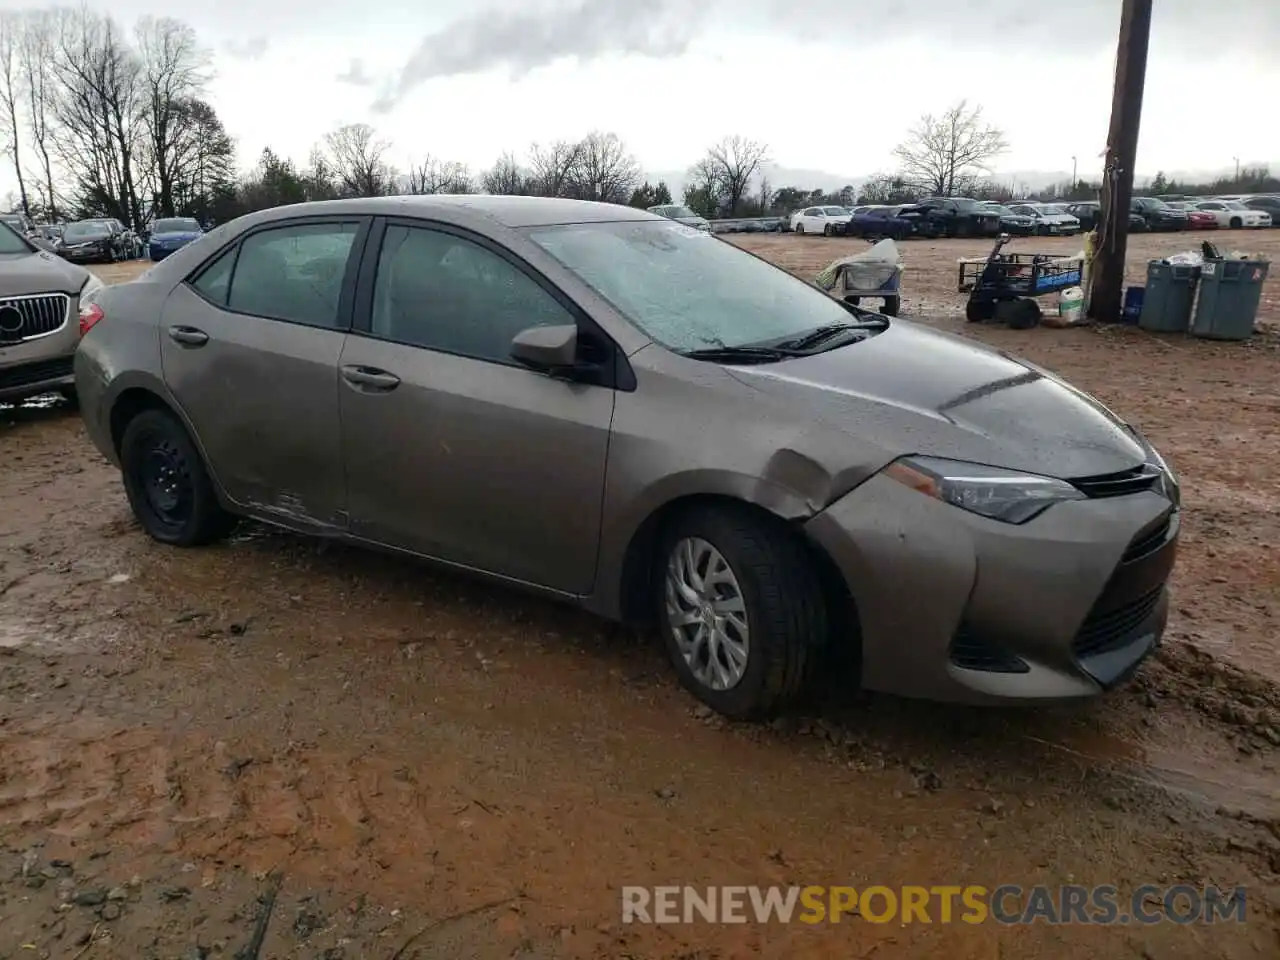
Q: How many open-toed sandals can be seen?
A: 0